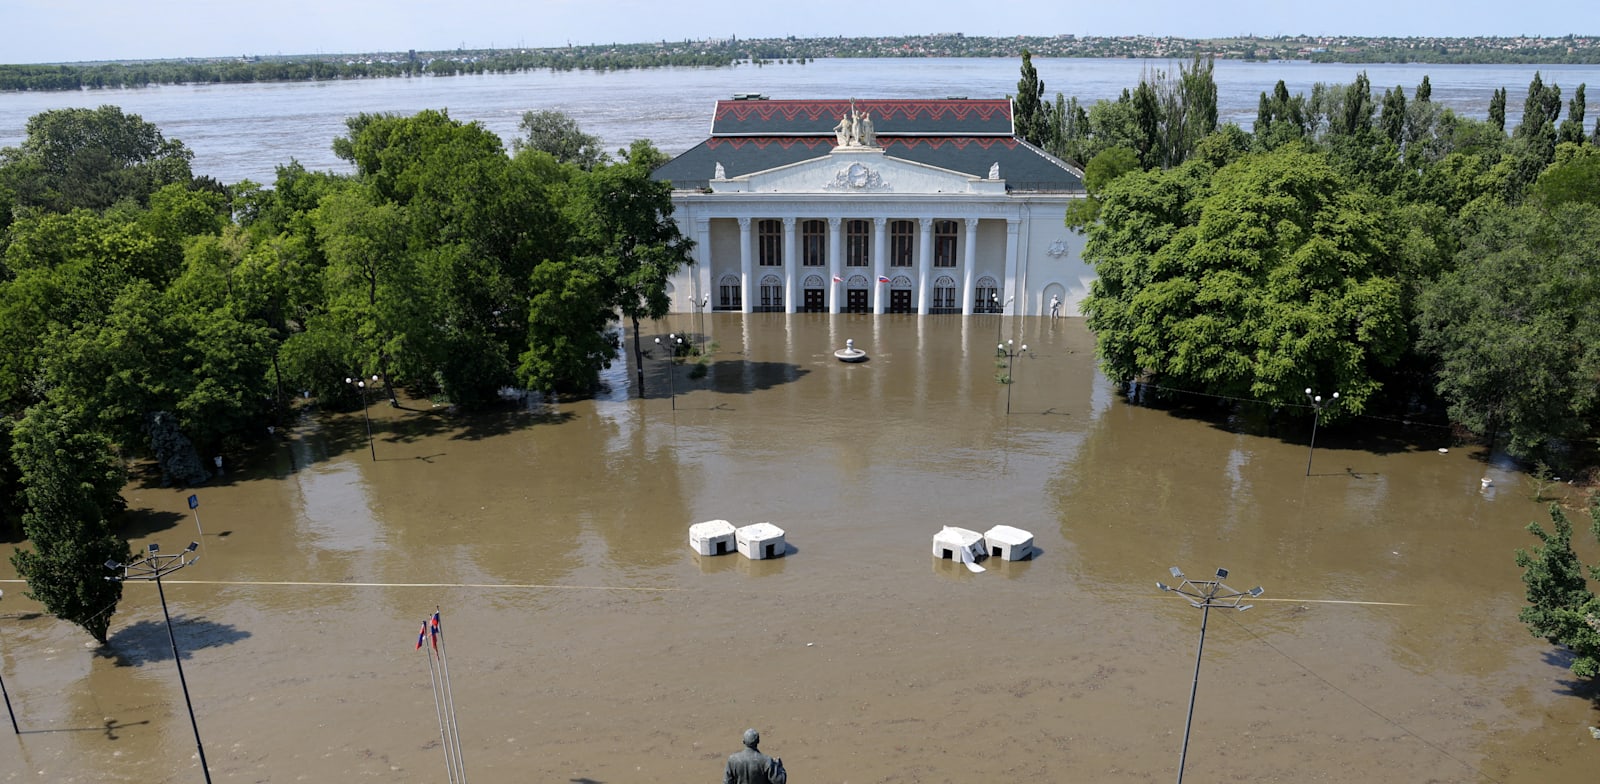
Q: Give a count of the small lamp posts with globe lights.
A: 6